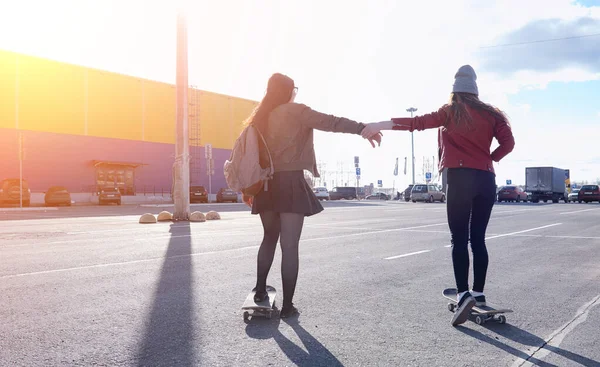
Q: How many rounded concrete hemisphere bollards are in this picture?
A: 4